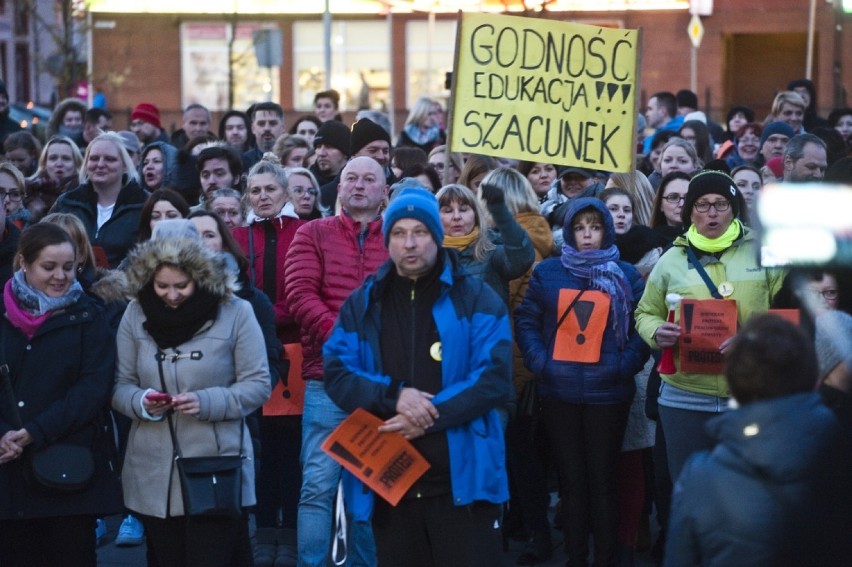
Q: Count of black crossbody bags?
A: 2